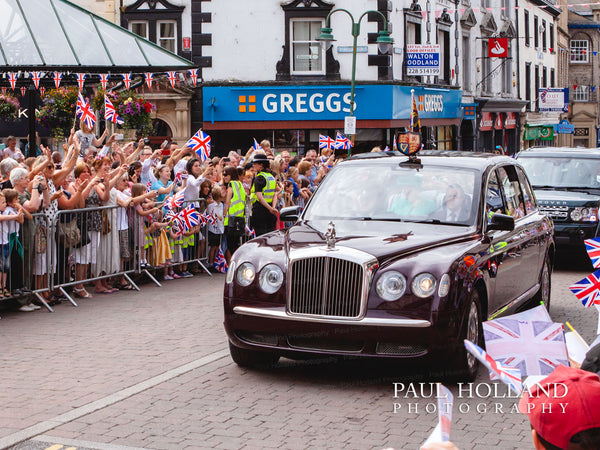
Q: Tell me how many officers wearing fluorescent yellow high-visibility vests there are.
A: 2